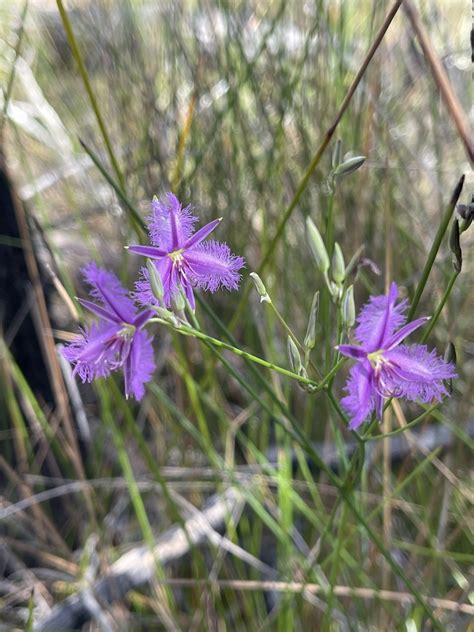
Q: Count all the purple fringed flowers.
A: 3